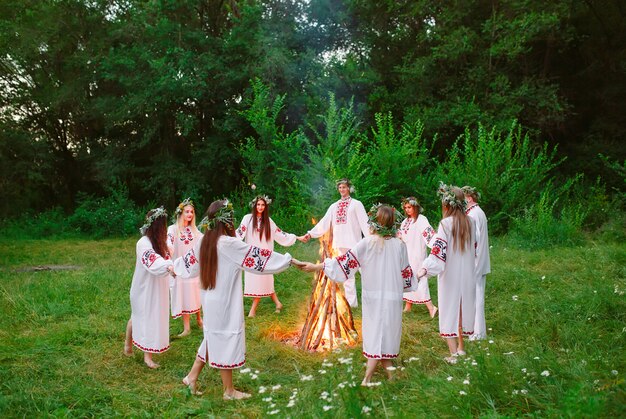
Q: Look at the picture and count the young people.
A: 9